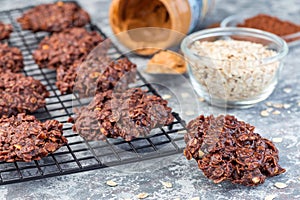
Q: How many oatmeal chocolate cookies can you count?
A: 9